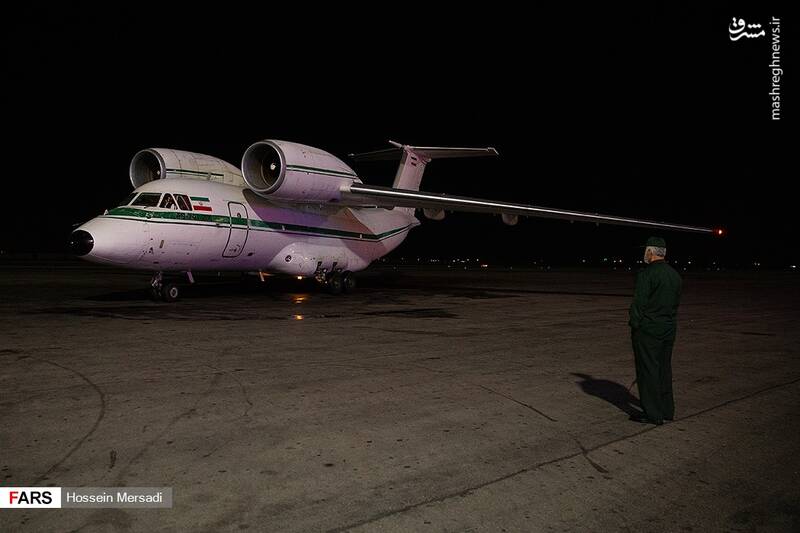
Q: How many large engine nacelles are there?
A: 2